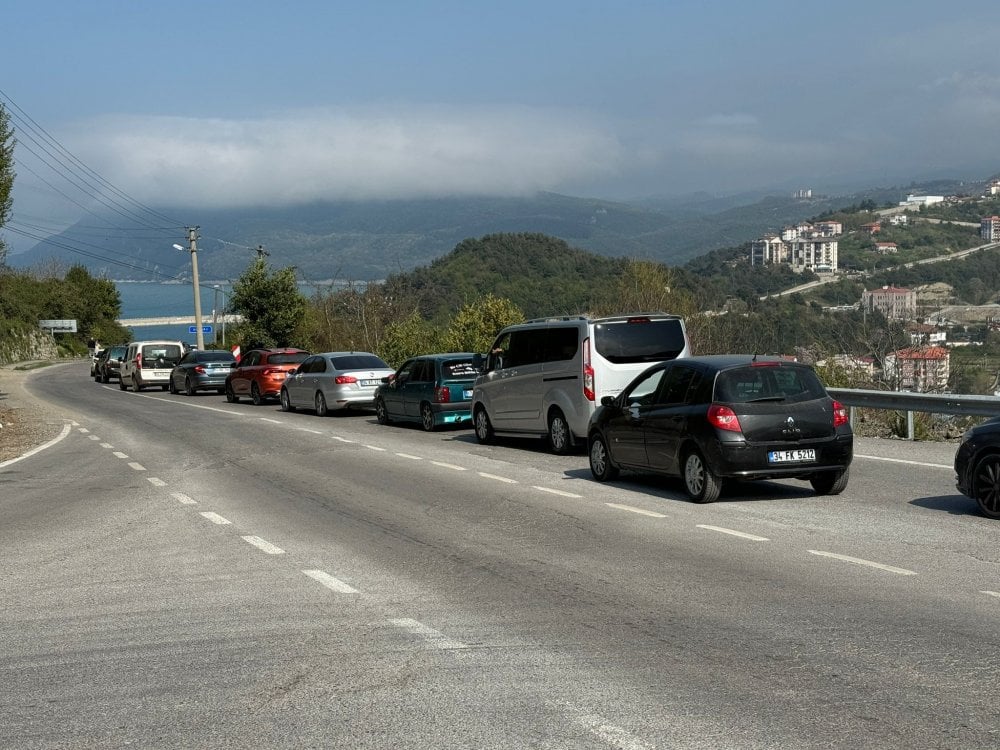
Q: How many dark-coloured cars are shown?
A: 5